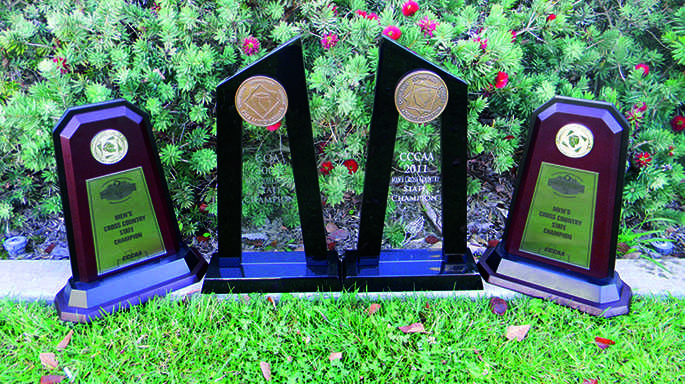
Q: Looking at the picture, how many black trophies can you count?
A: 2